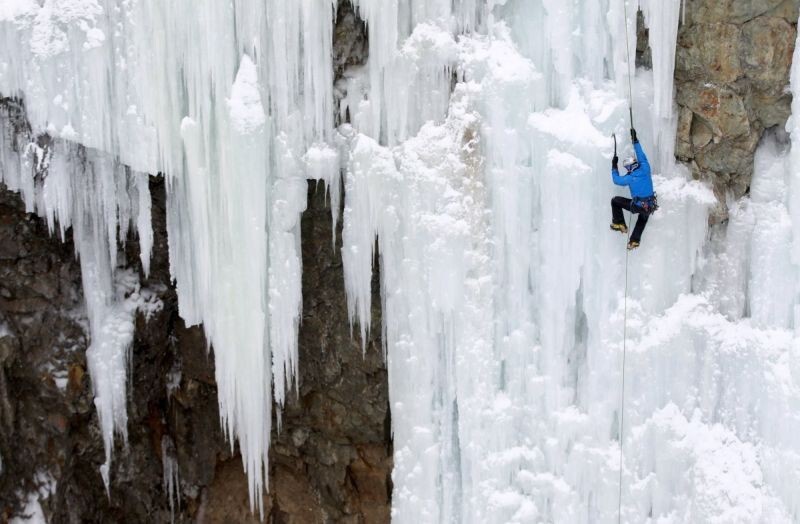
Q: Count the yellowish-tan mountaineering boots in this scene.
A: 2